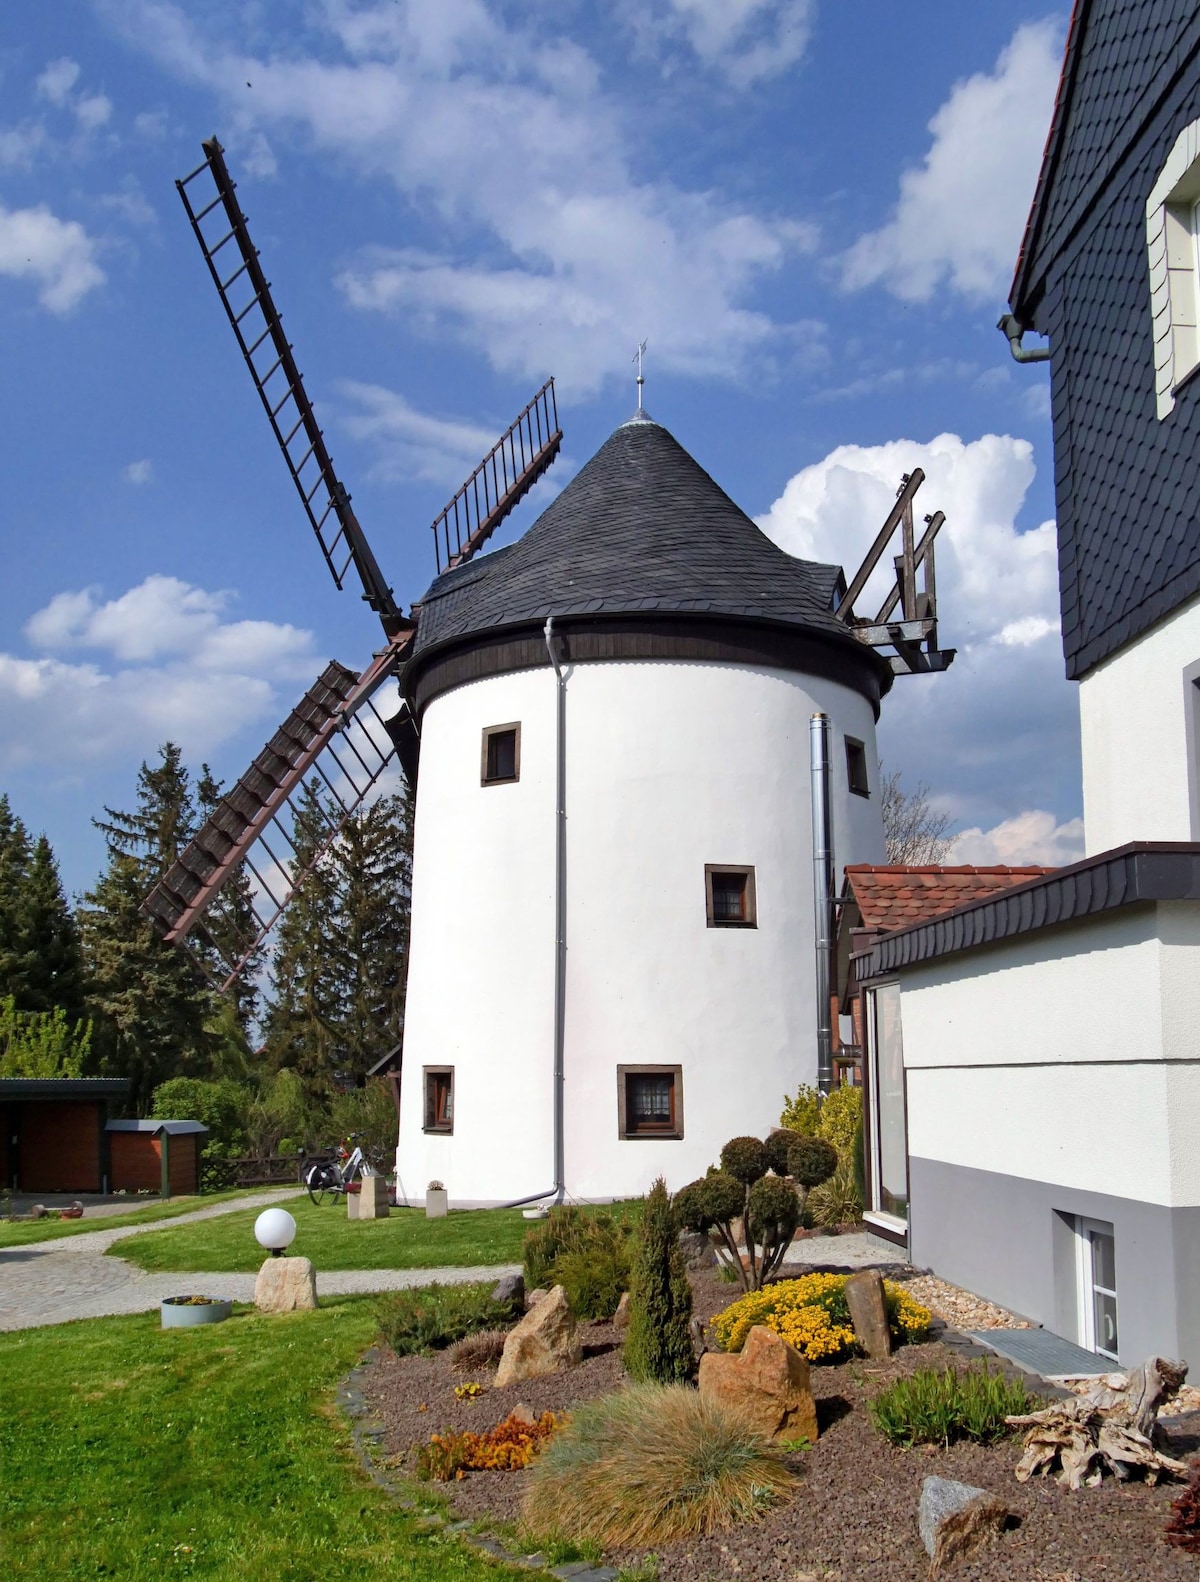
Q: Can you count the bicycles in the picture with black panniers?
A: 1